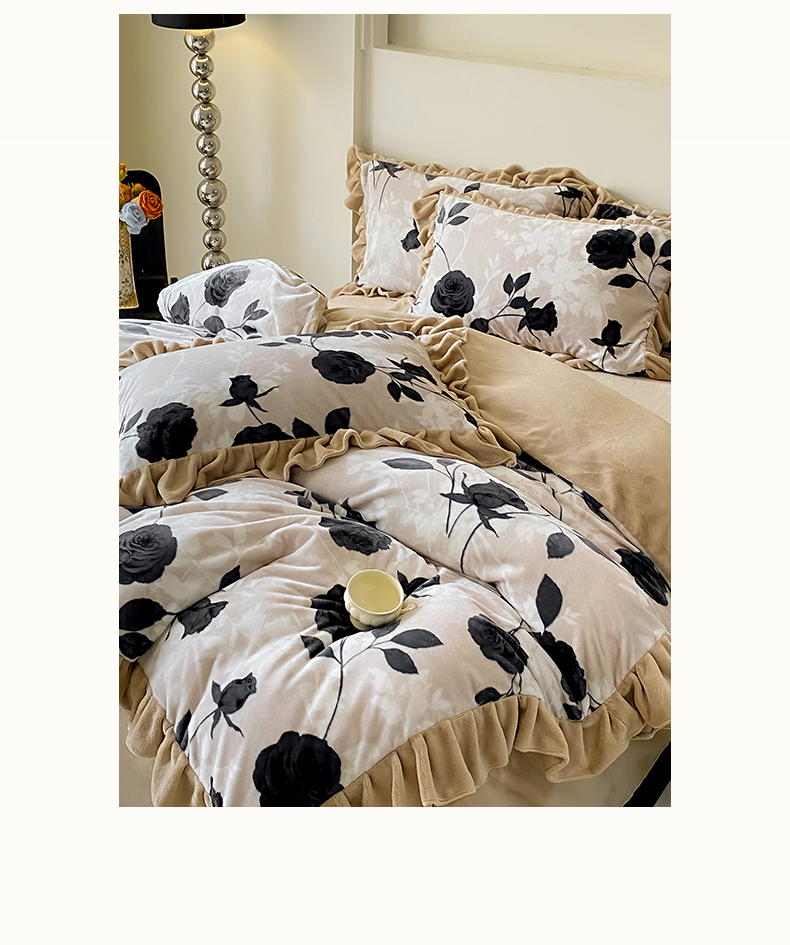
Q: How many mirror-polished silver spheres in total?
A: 10